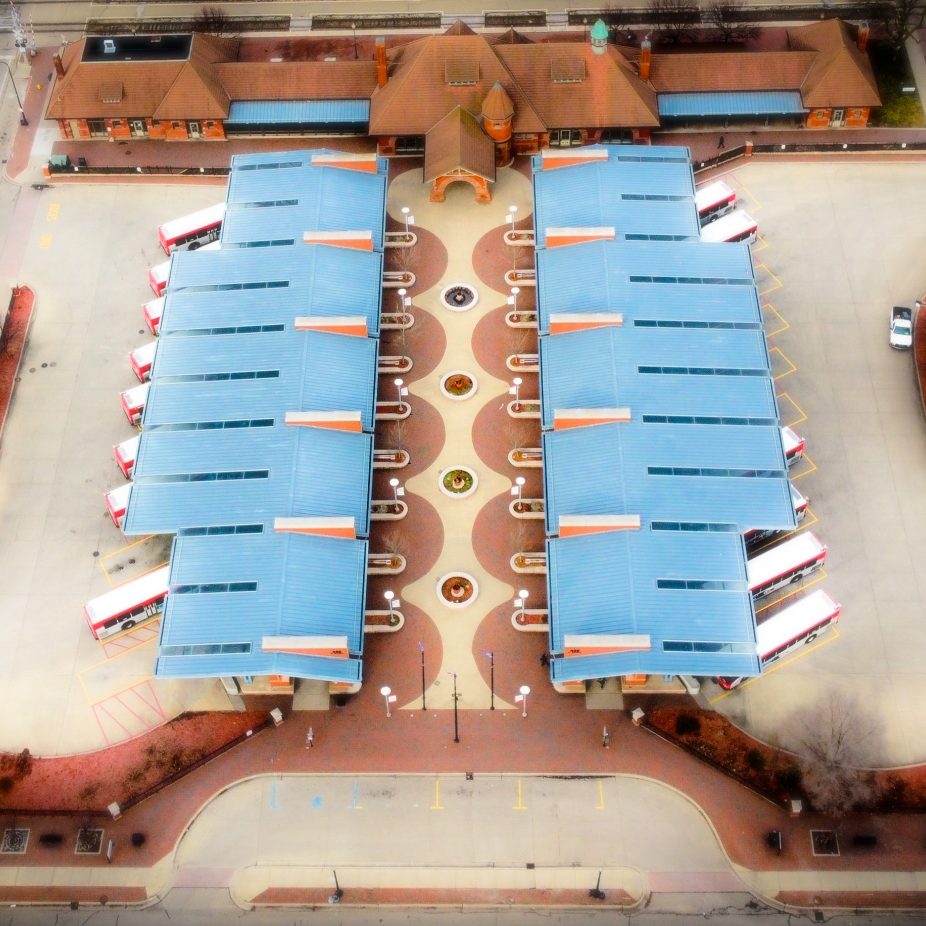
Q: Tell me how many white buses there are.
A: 14